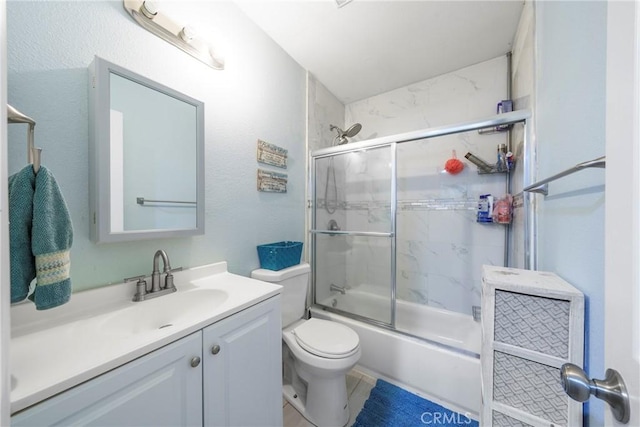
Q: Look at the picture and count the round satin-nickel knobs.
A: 3